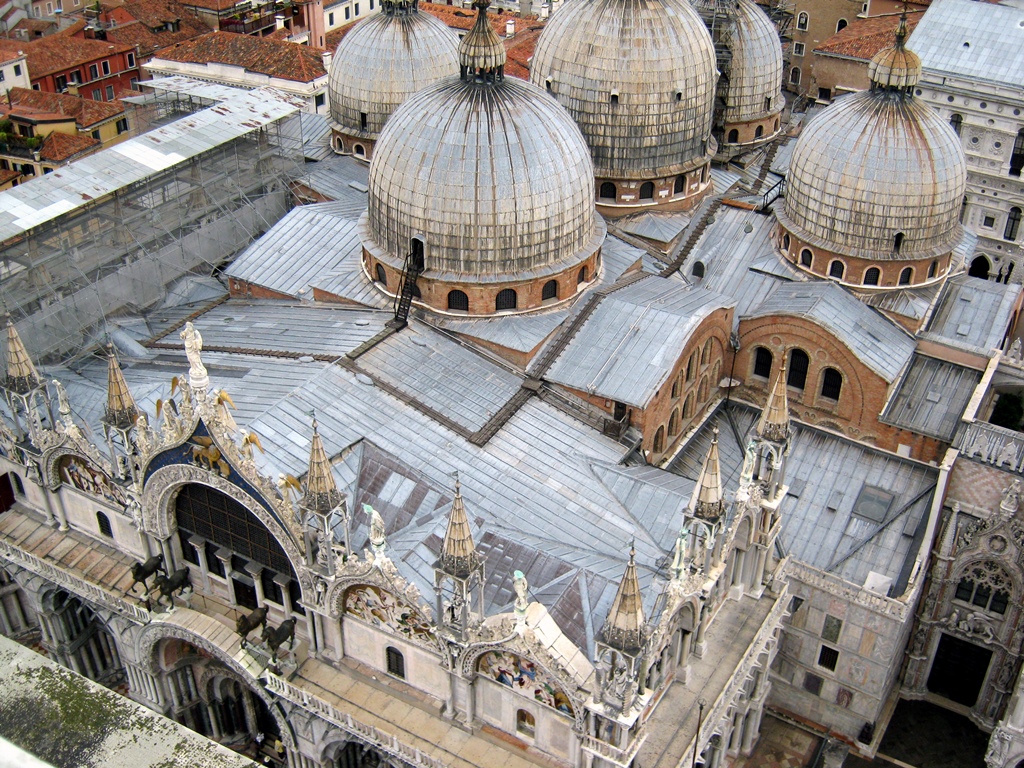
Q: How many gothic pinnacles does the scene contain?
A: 7